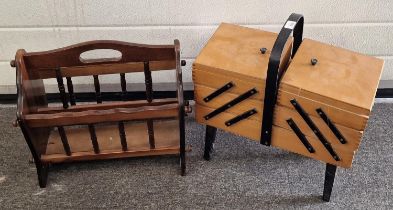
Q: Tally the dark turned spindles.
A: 9